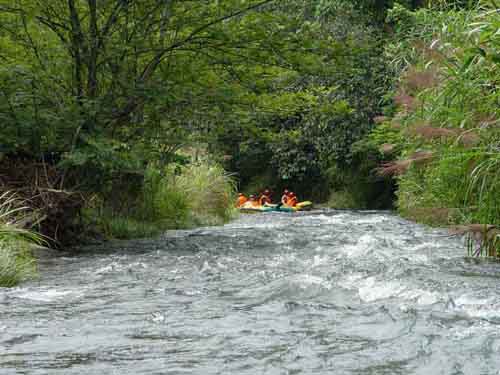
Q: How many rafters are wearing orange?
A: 5